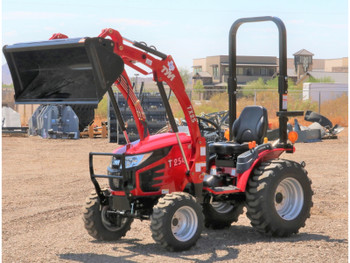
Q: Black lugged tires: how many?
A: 4